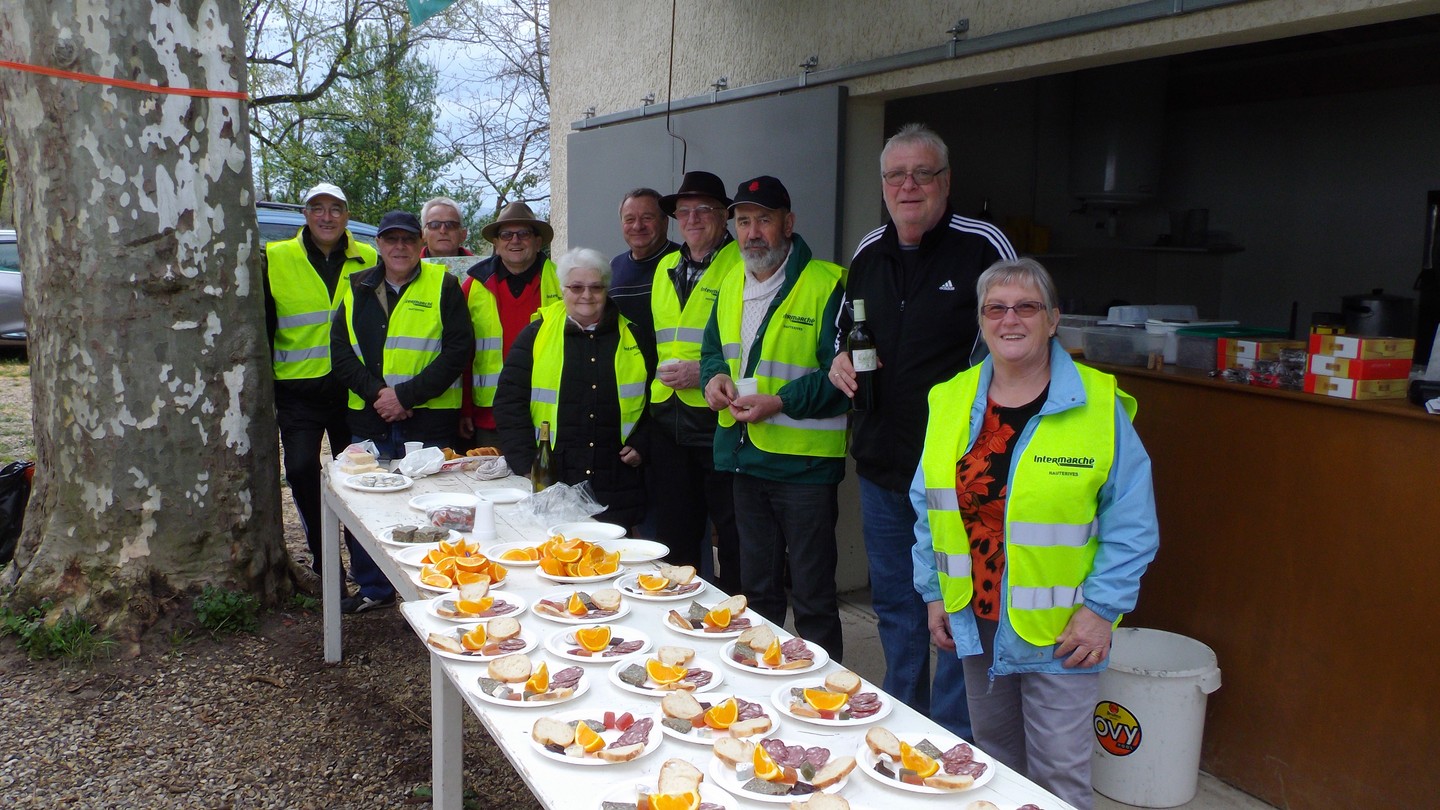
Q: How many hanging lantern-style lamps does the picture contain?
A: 0